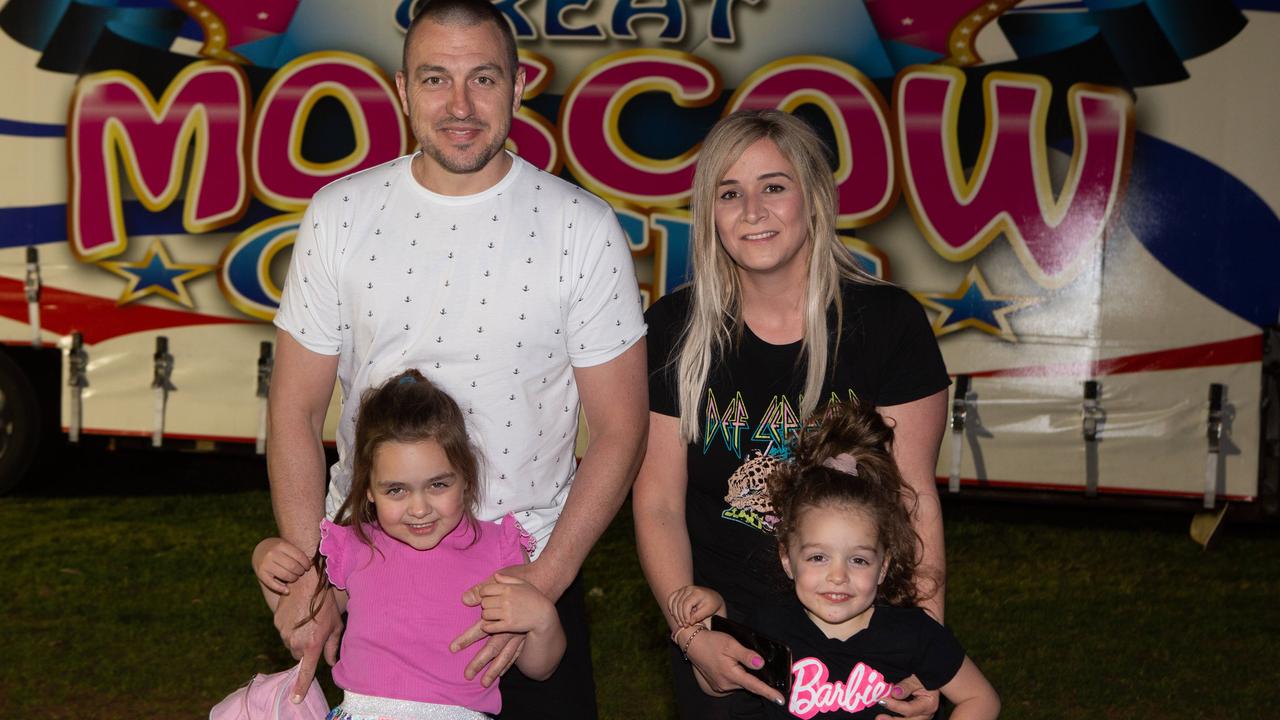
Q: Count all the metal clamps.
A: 7